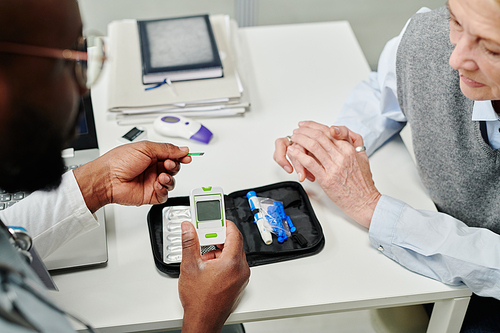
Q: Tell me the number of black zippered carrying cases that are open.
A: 1